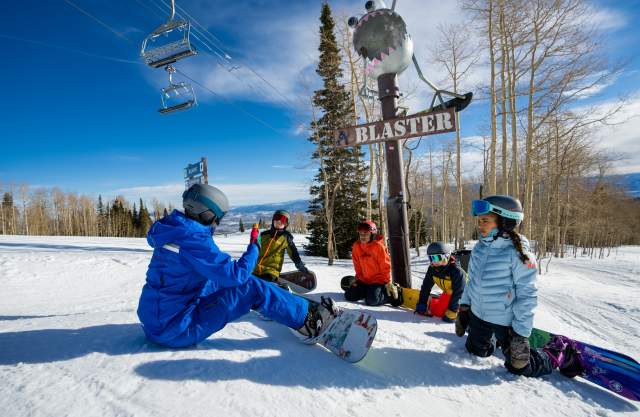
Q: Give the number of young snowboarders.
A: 4